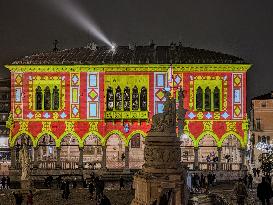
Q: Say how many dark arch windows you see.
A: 11